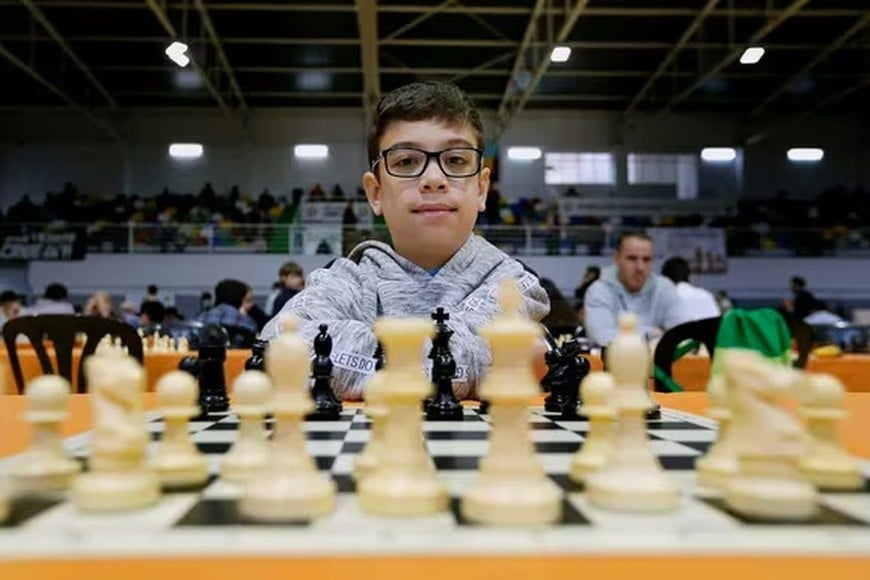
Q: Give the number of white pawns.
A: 7